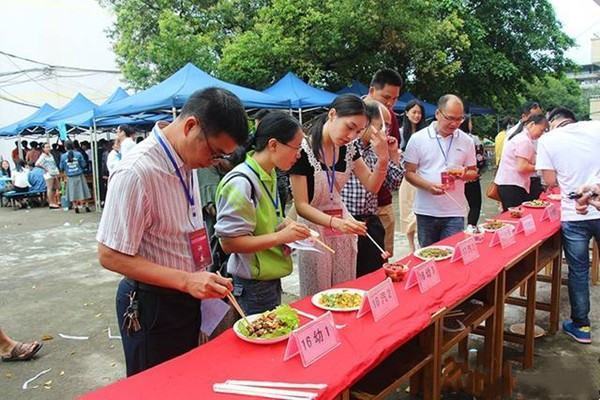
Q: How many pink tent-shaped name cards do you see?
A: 7